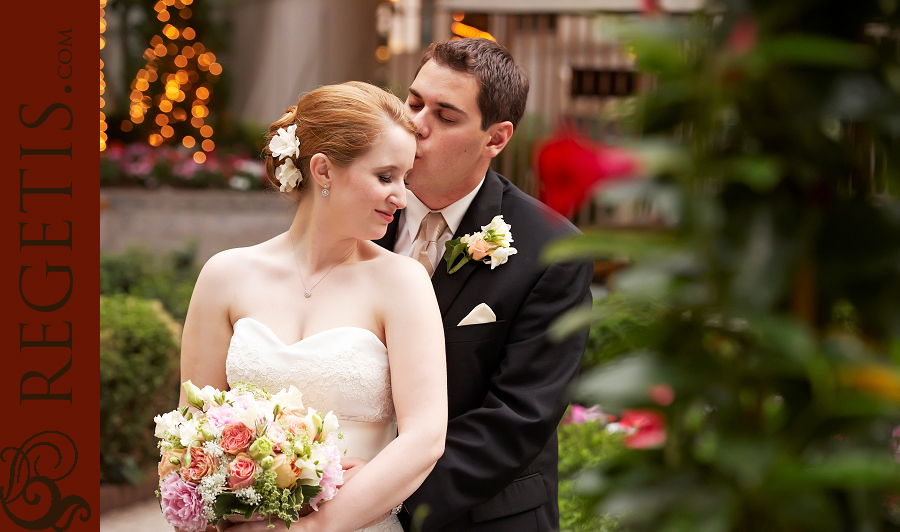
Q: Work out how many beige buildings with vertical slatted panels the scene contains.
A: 1